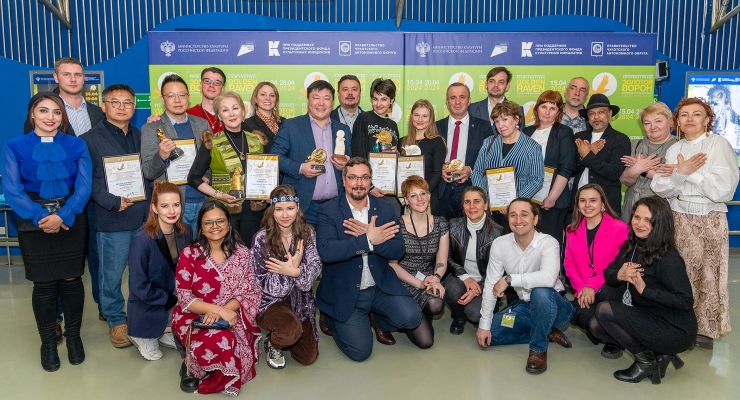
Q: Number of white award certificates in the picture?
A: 7